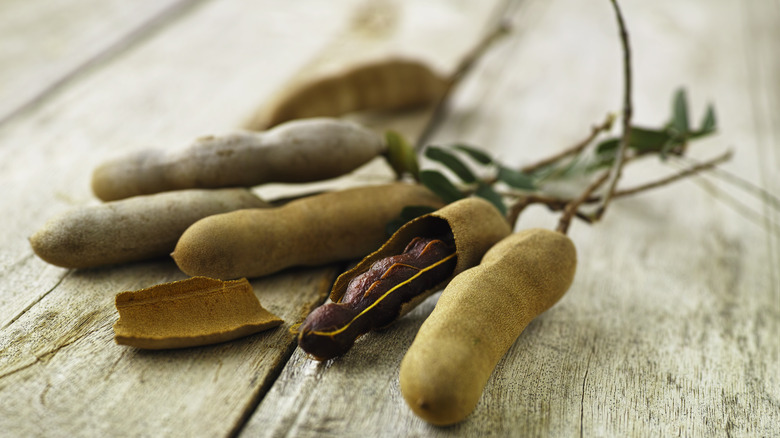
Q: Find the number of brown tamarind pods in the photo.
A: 6